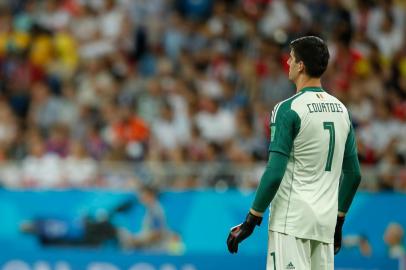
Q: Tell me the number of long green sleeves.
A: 2